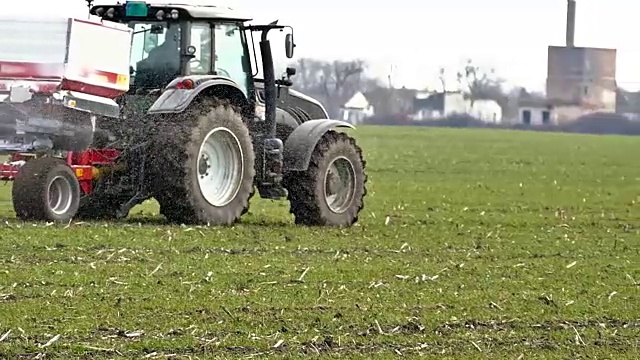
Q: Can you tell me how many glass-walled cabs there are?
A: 1